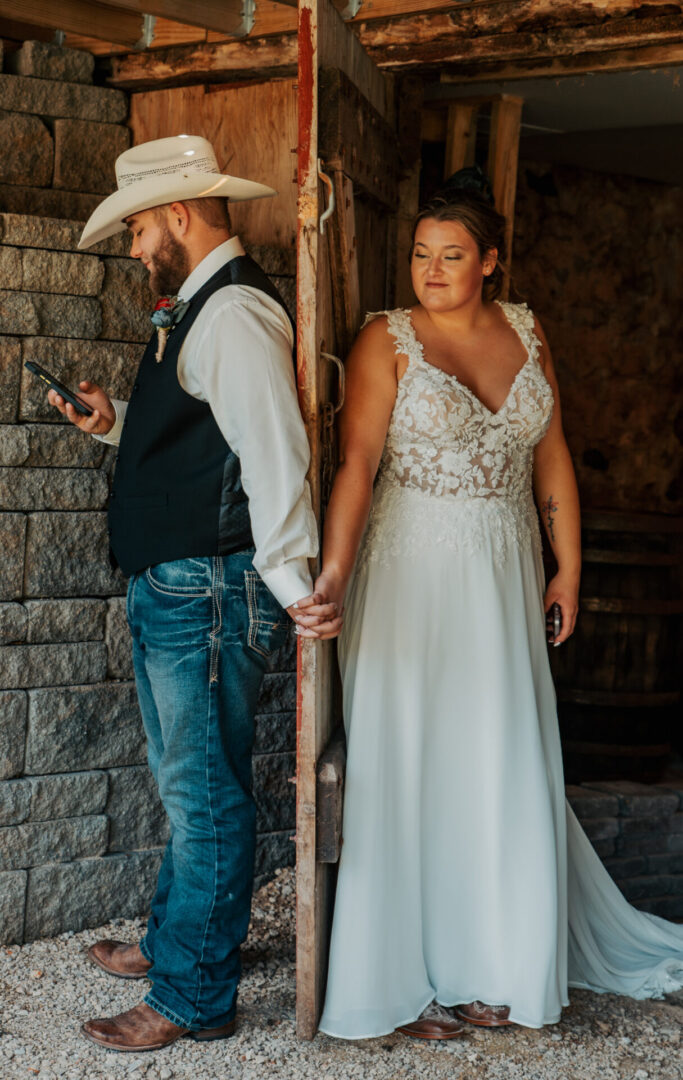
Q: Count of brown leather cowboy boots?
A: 4